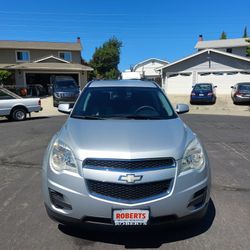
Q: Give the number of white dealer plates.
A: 1